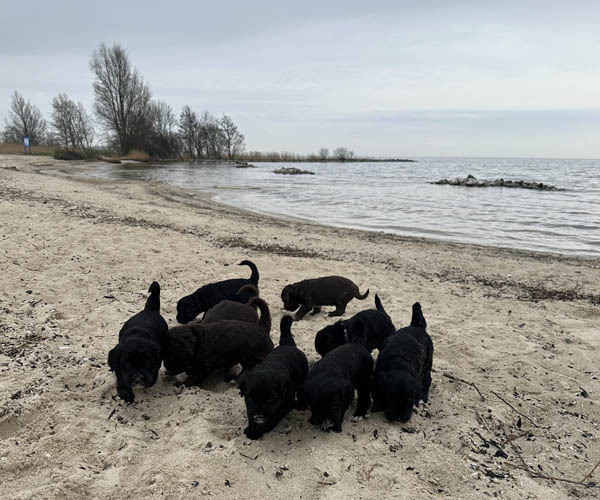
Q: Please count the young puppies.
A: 9